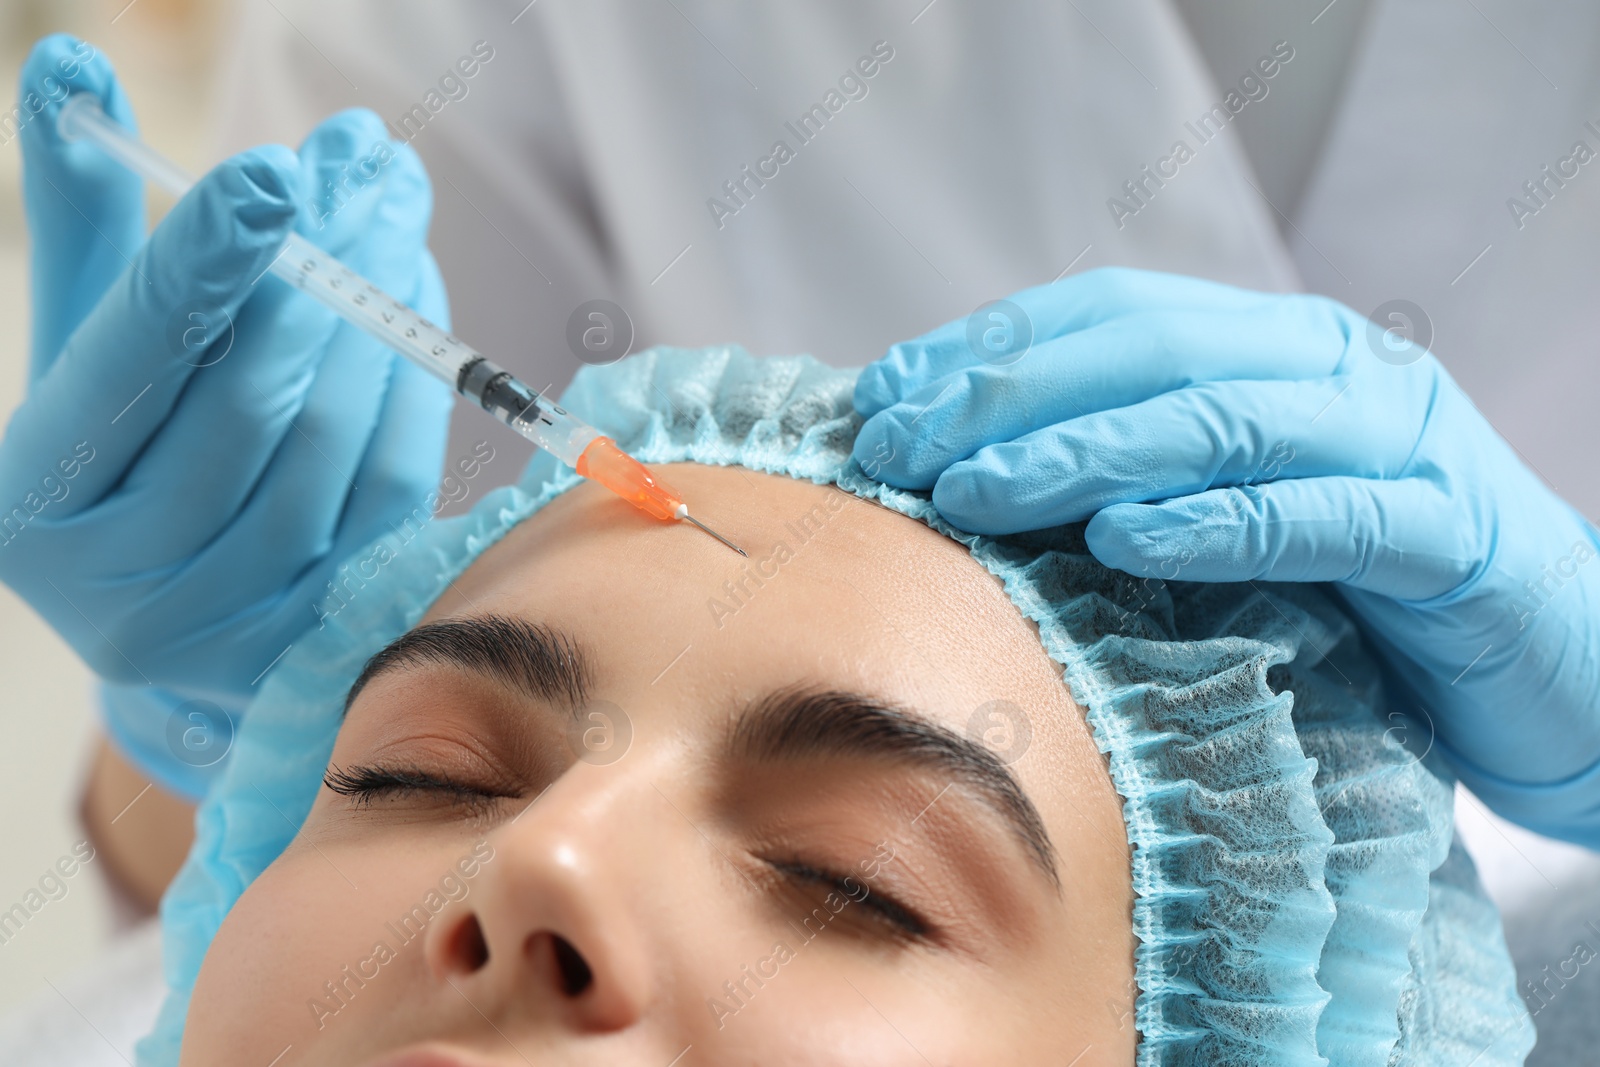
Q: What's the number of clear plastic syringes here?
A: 1